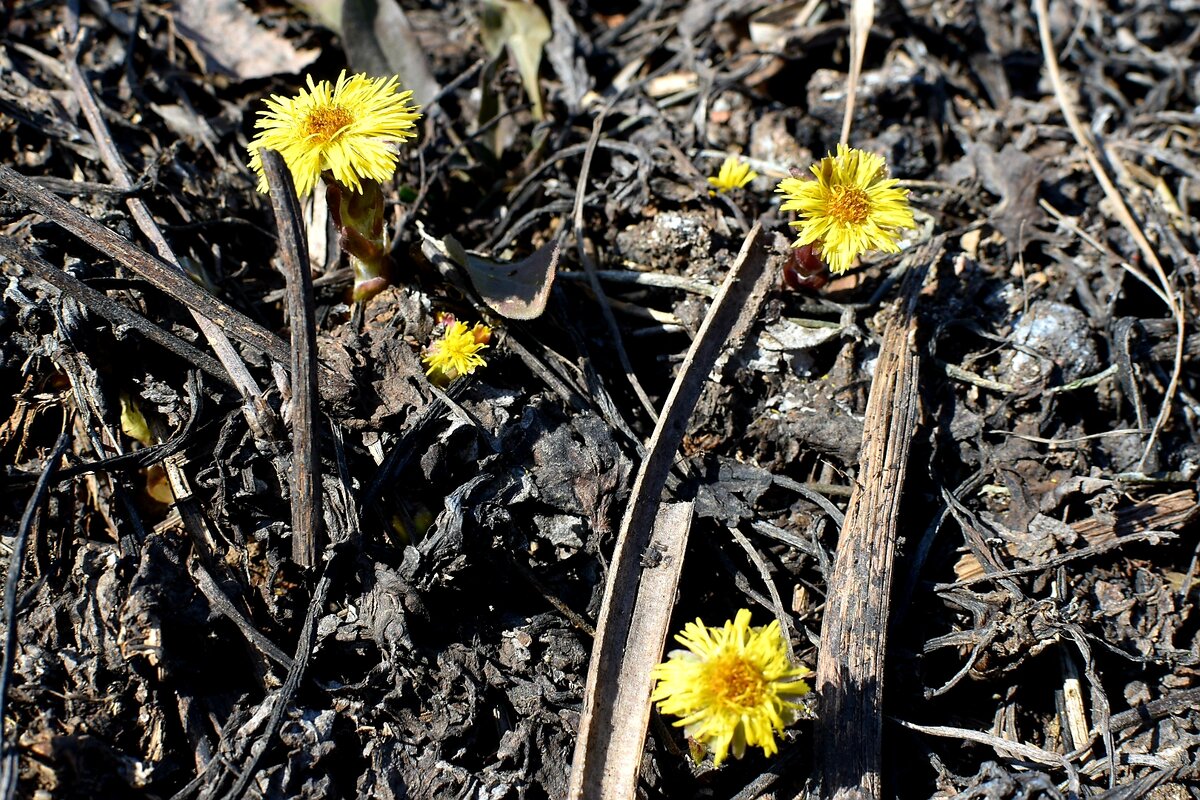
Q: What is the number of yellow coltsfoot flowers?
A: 5